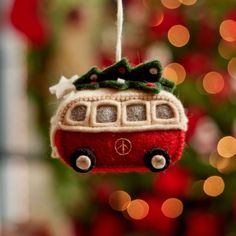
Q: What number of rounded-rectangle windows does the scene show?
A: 4